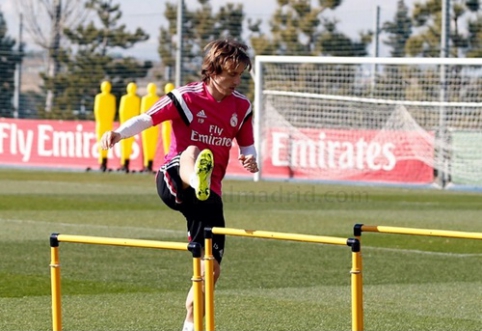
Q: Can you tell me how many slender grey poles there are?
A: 4